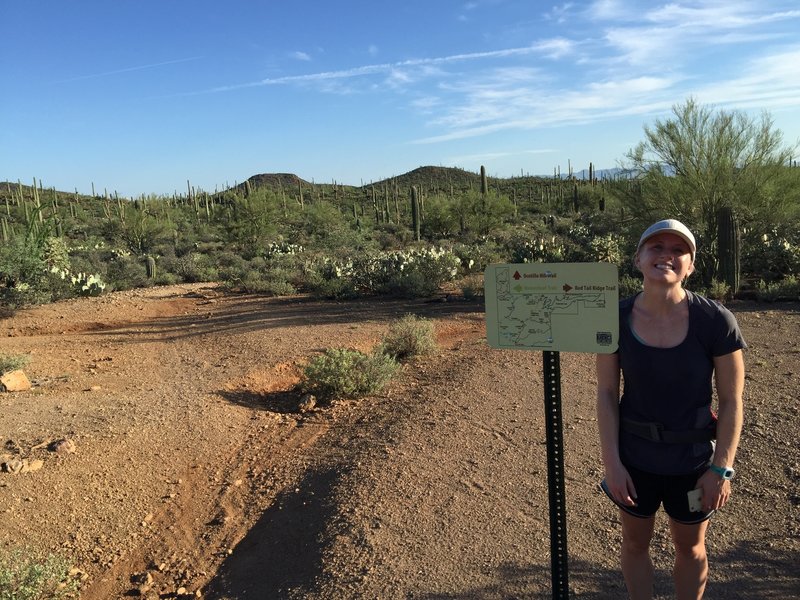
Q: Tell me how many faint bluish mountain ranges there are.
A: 1